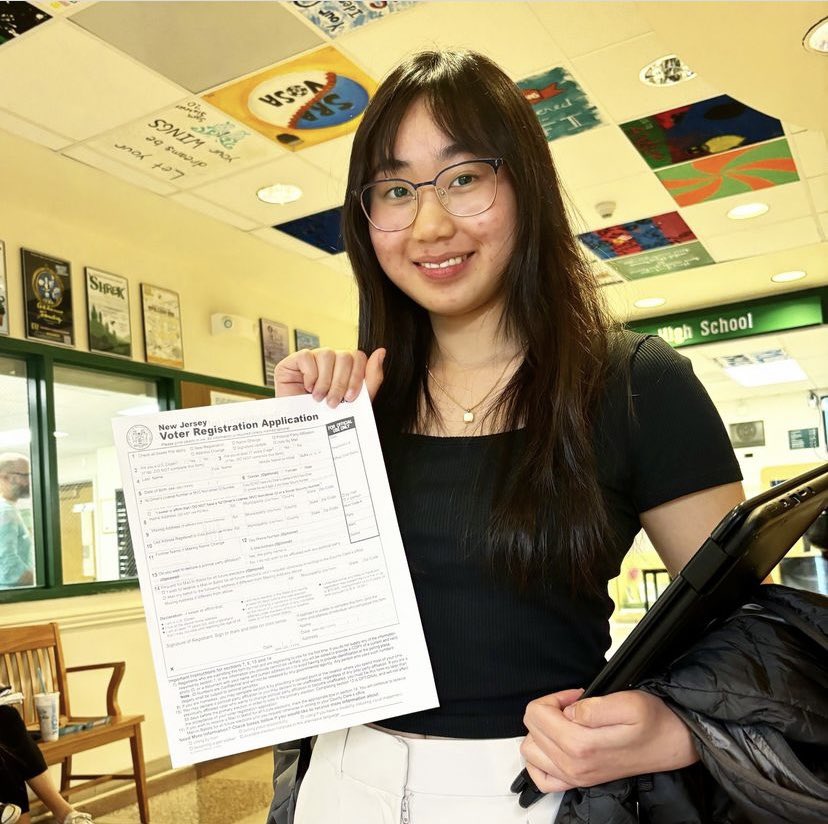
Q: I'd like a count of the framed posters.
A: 6